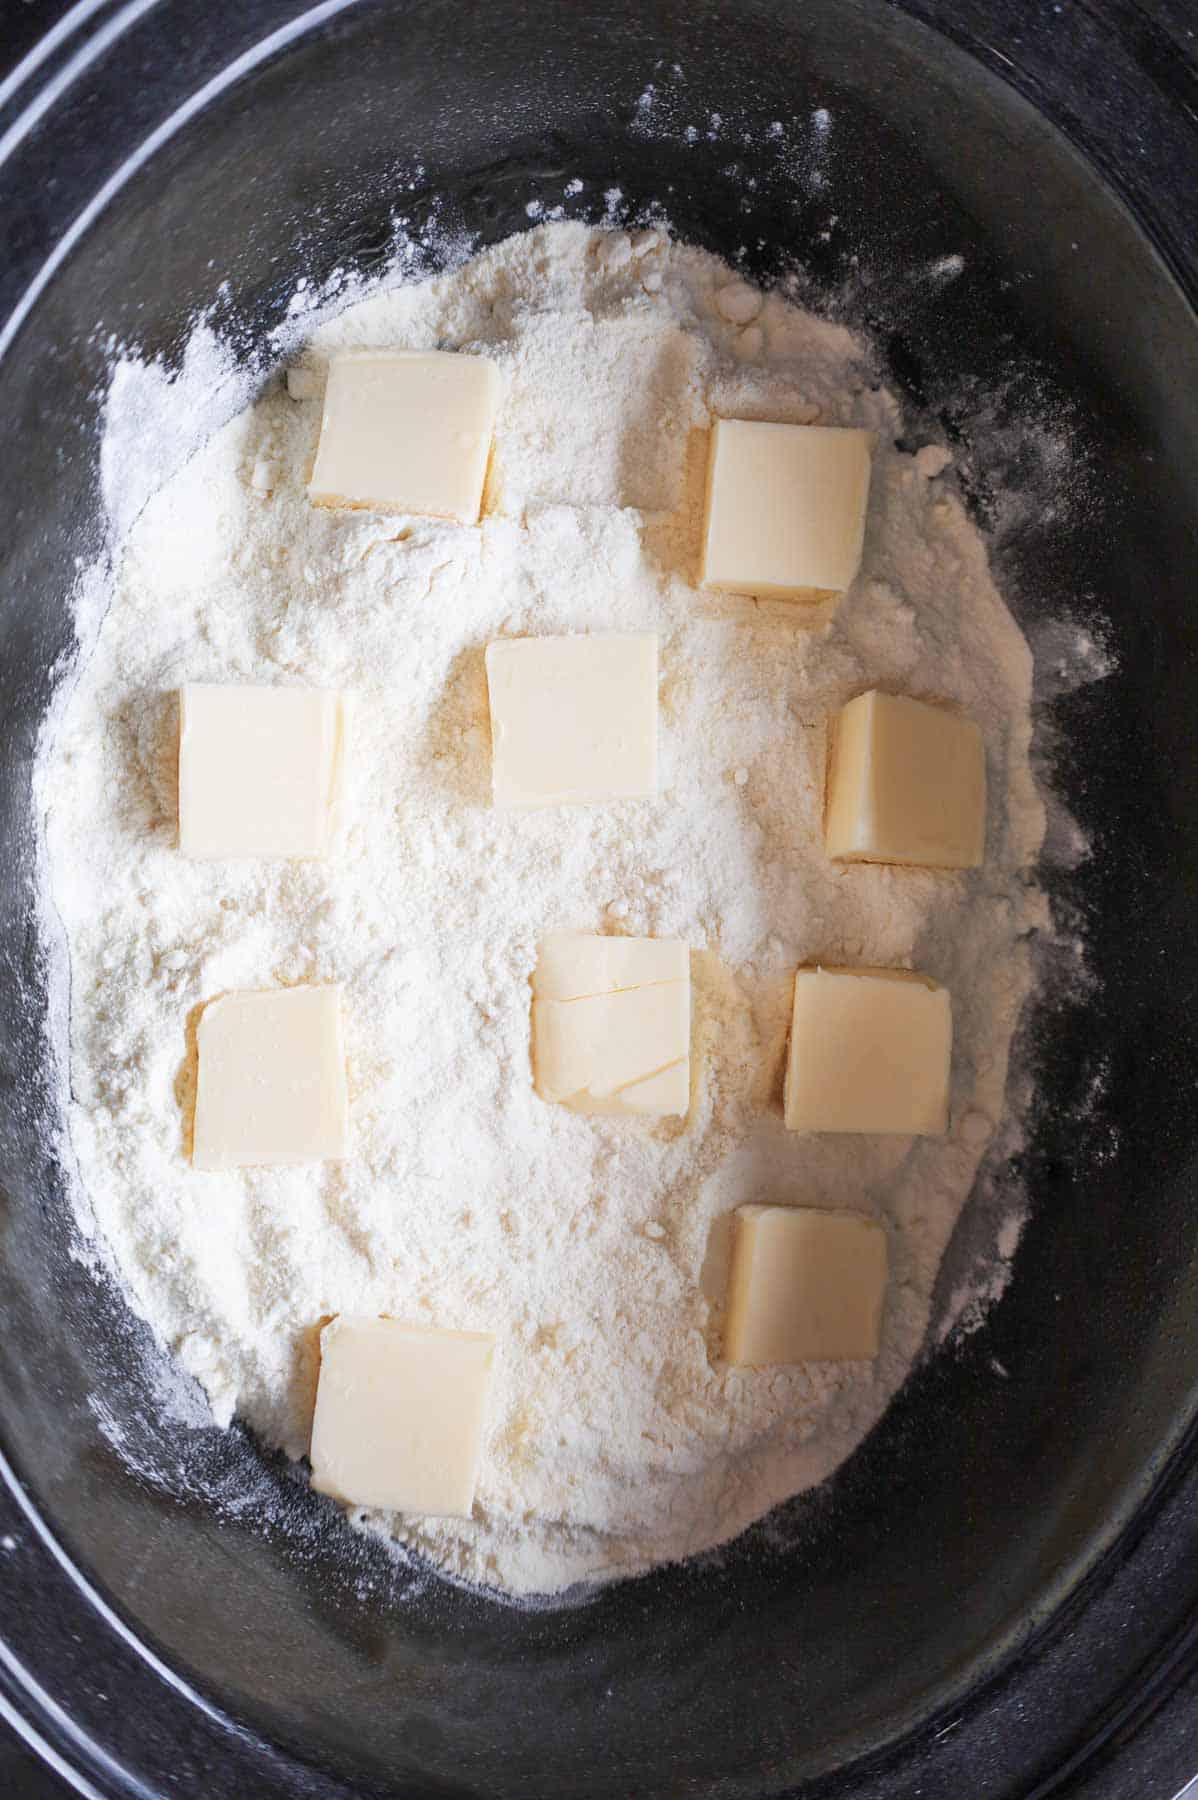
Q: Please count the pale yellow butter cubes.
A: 10